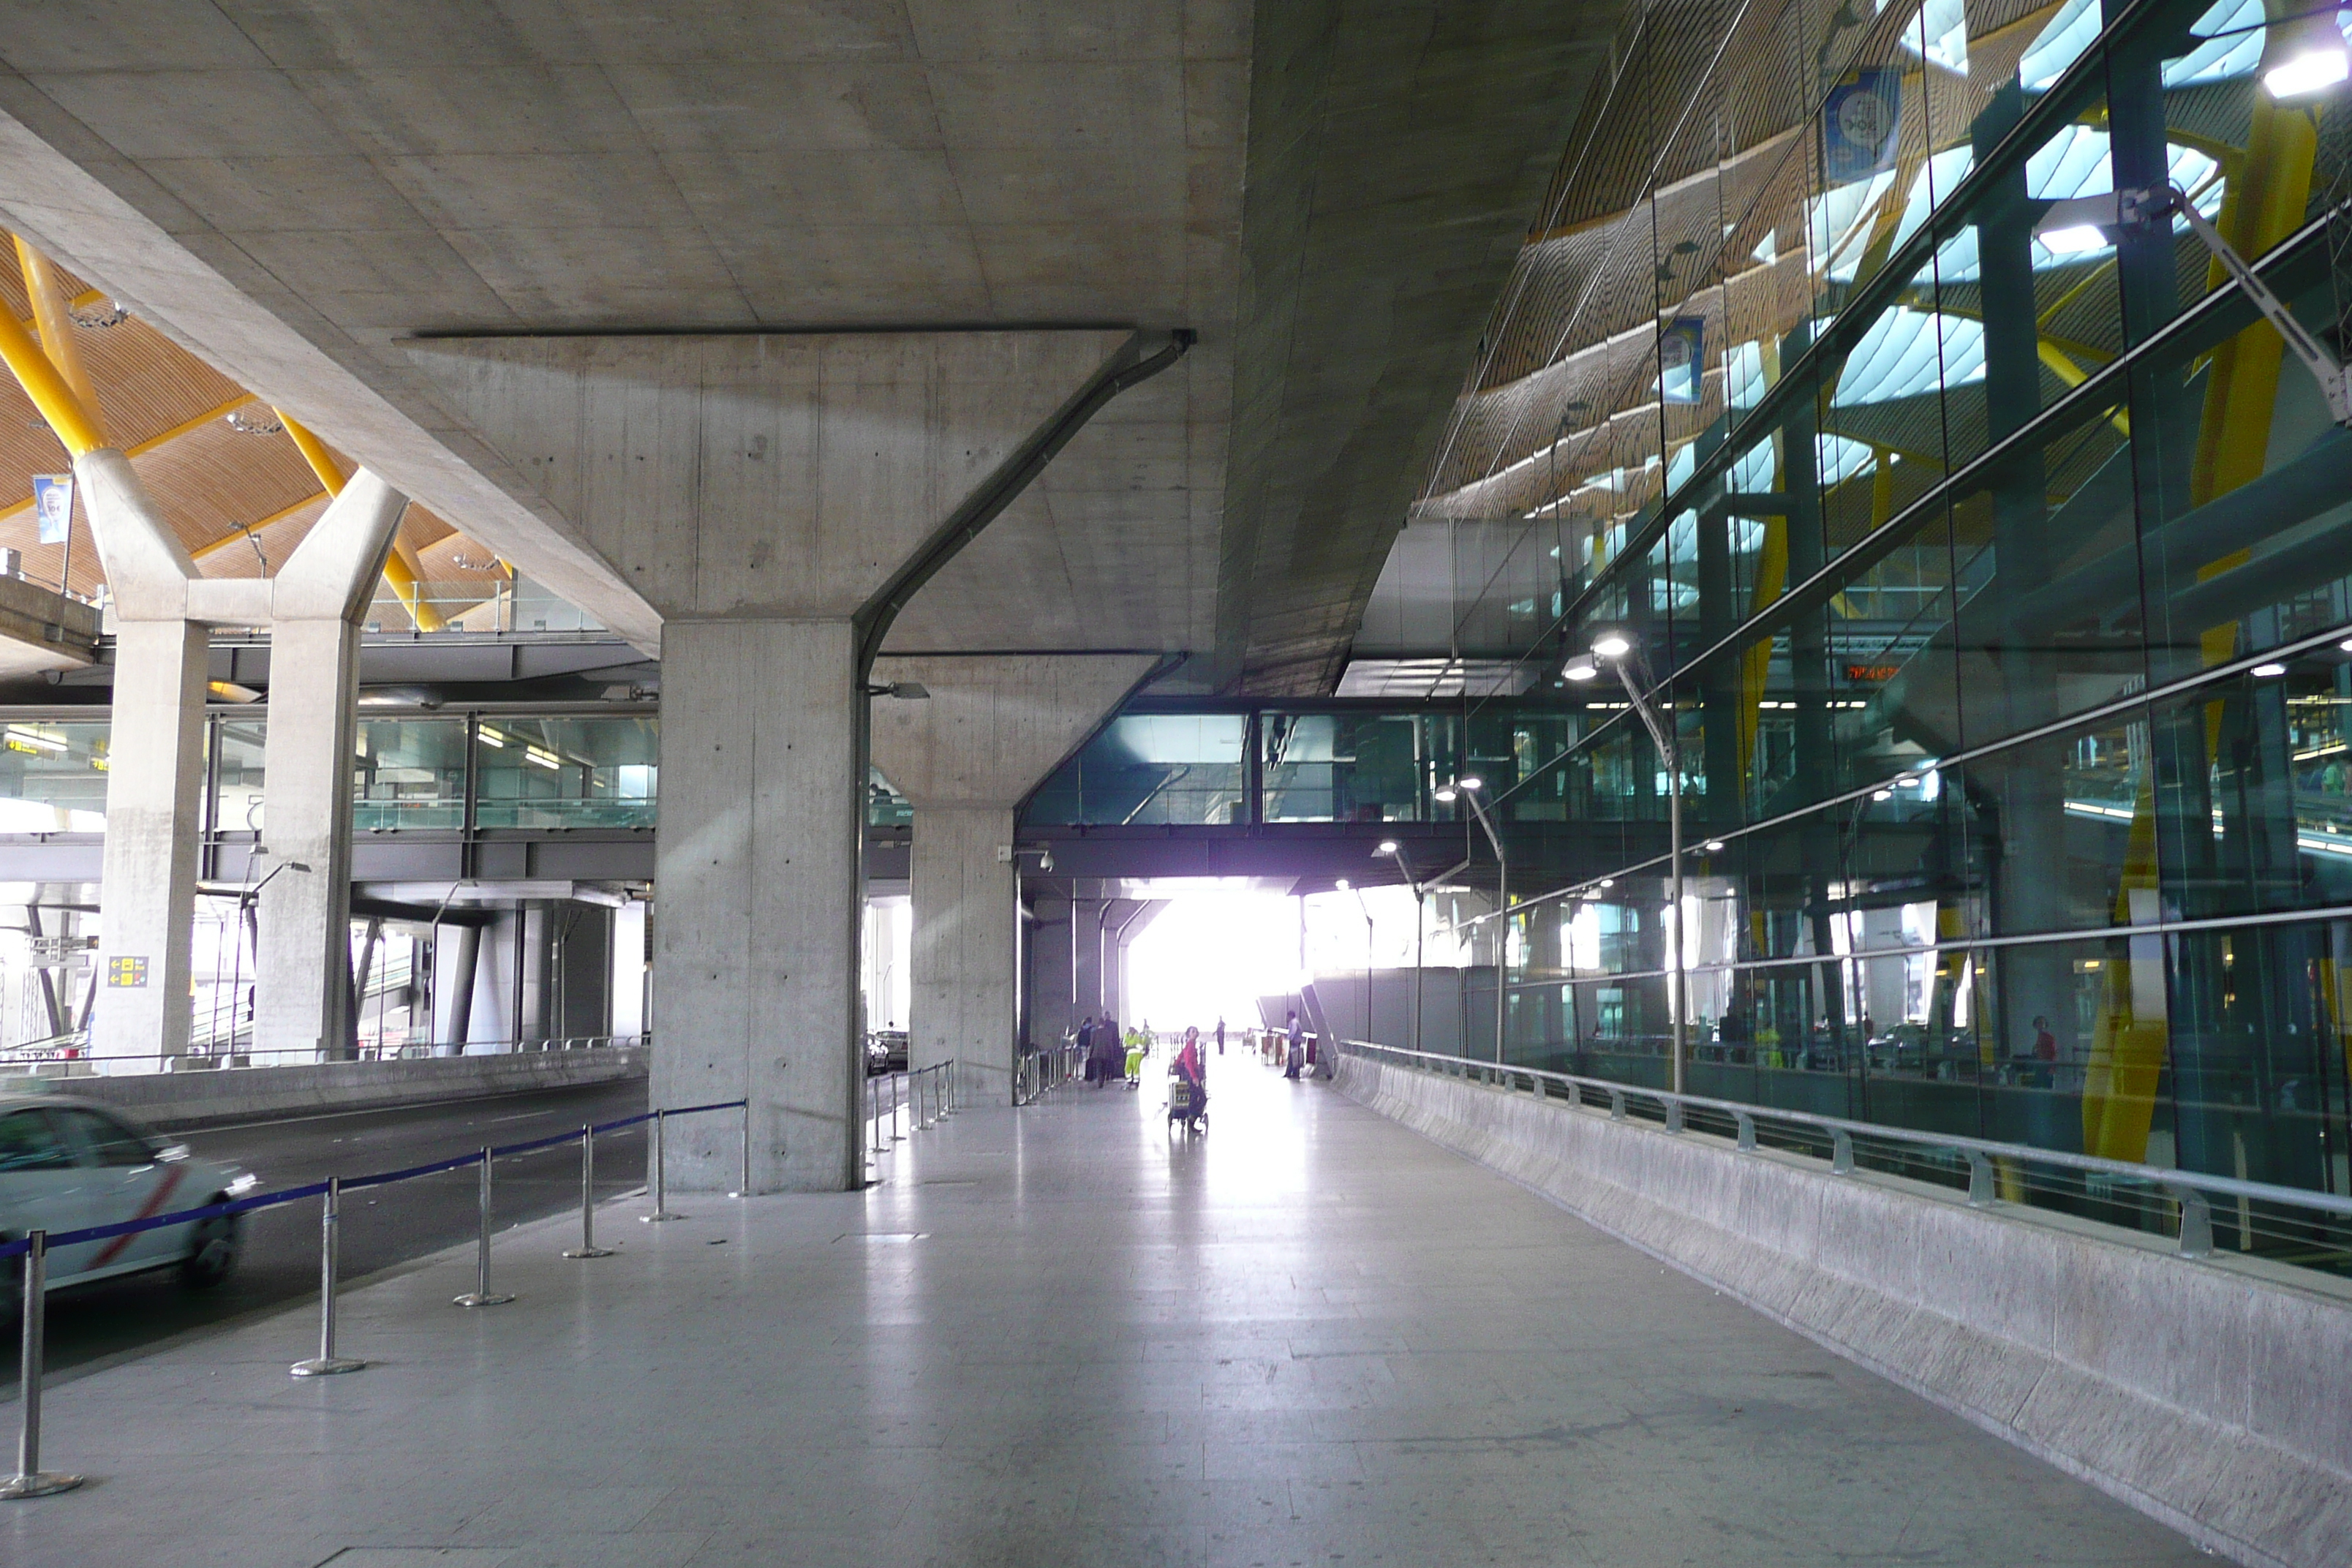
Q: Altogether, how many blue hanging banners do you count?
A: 3